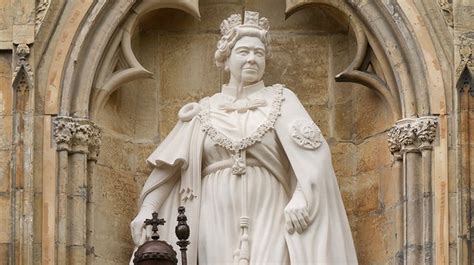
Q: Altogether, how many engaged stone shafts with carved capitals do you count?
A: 6